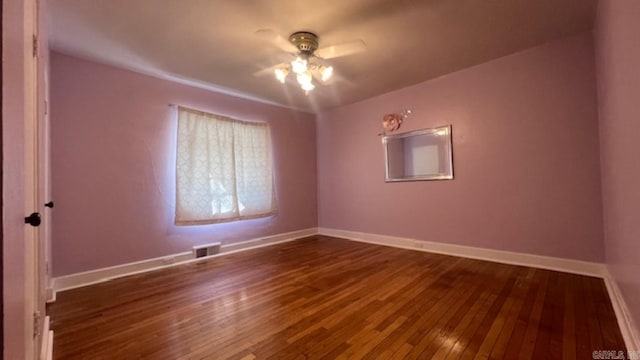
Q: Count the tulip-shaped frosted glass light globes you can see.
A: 4